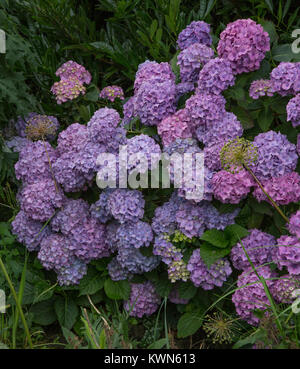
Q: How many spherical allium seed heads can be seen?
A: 3